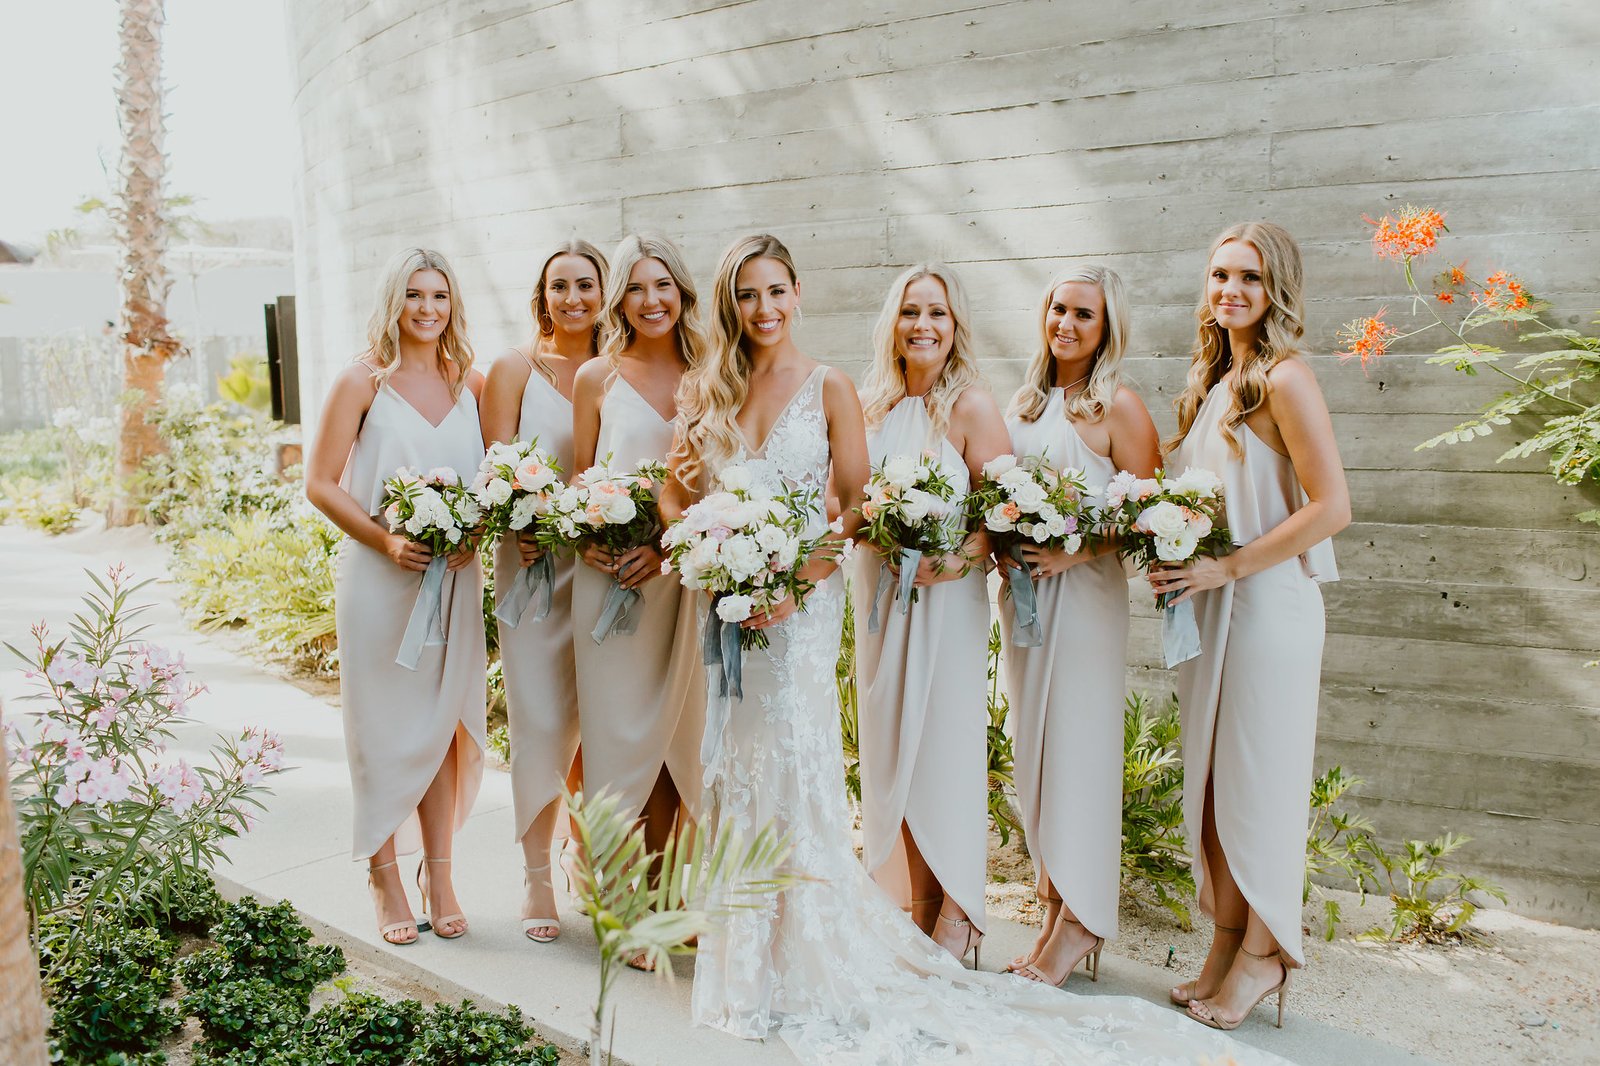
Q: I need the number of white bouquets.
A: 7